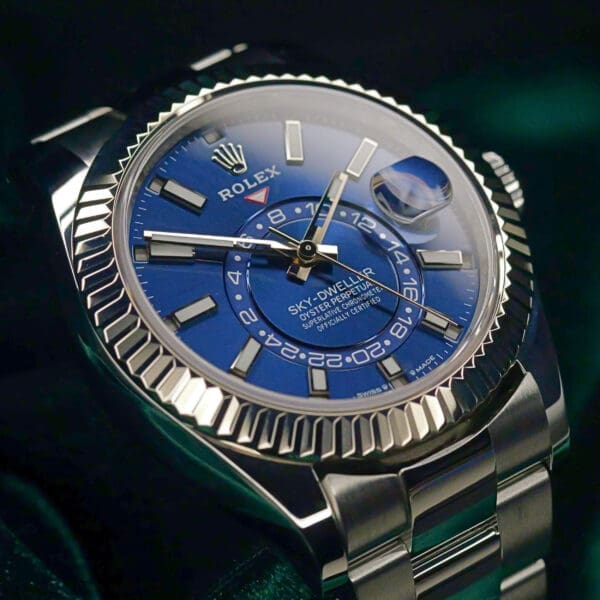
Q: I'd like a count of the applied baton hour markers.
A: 10